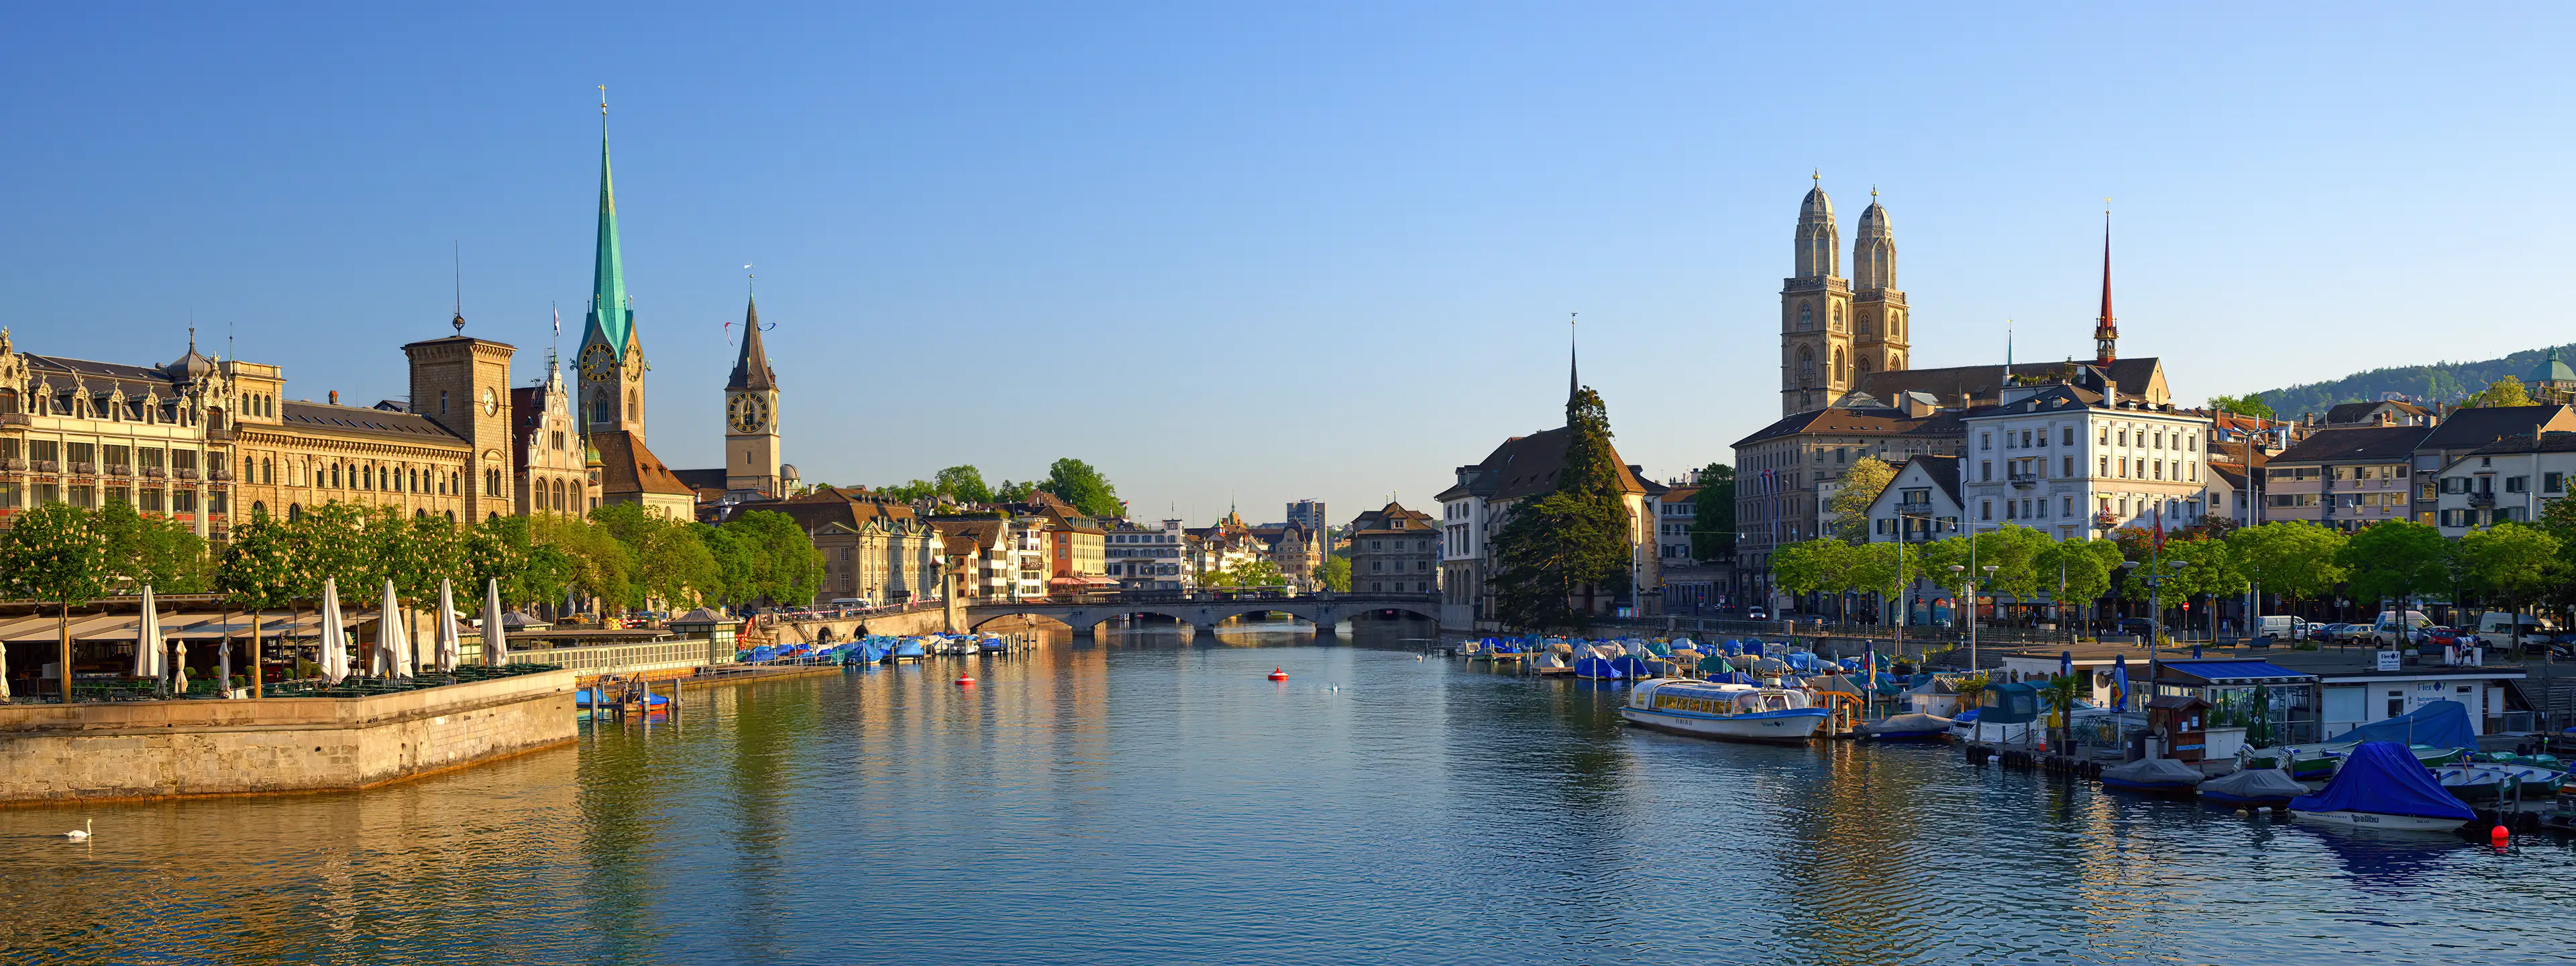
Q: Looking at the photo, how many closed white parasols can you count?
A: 9